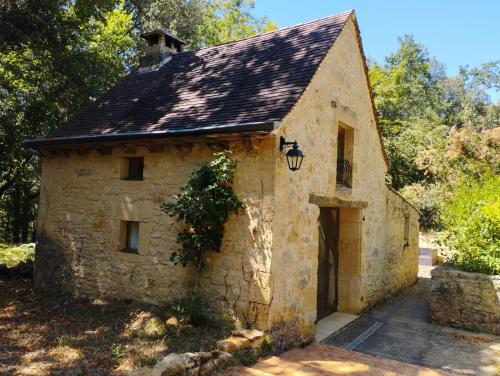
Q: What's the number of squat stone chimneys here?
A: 1